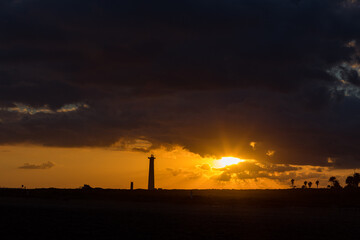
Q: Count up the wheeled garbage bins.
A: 0